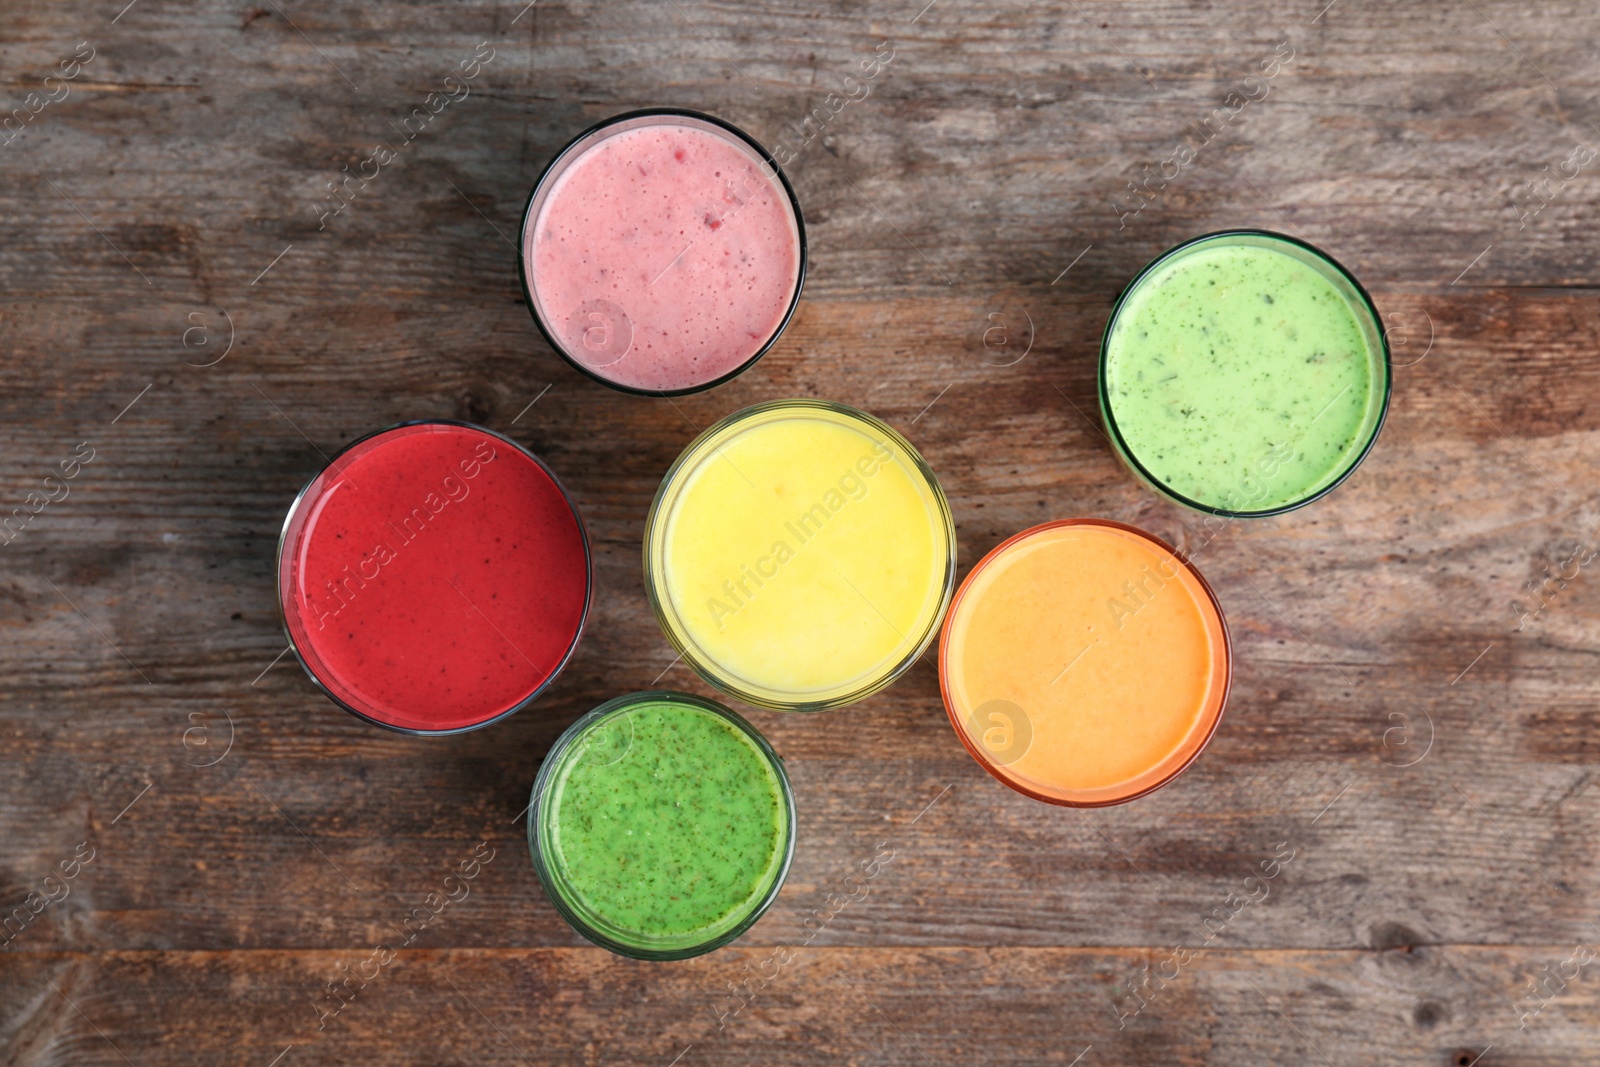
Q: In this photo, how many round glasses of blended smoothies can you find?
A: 6